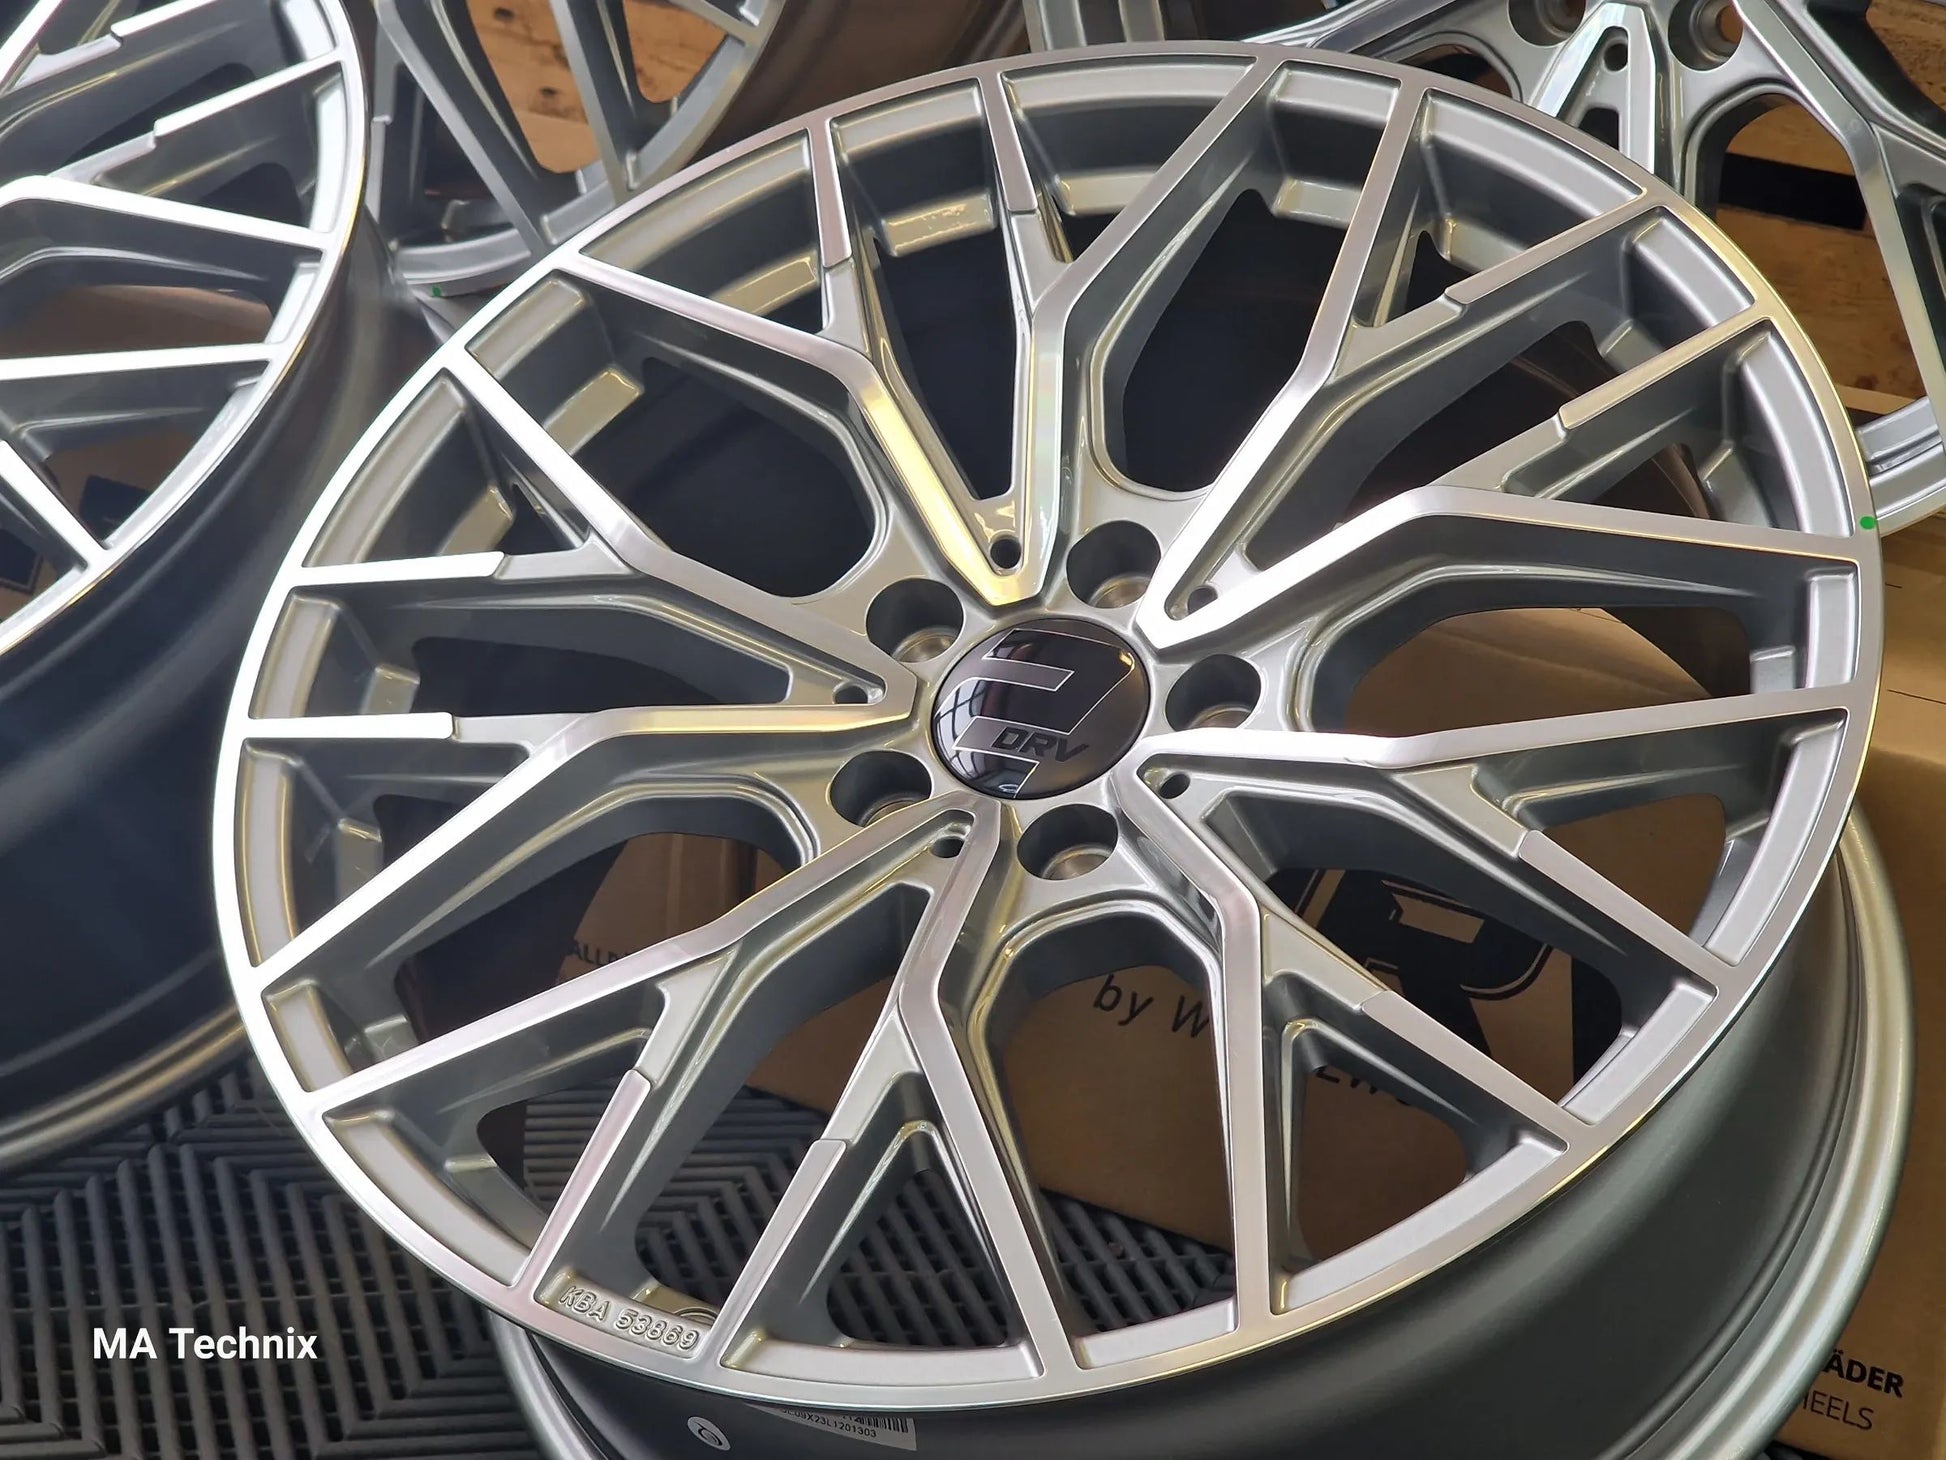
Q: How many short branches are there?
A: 10